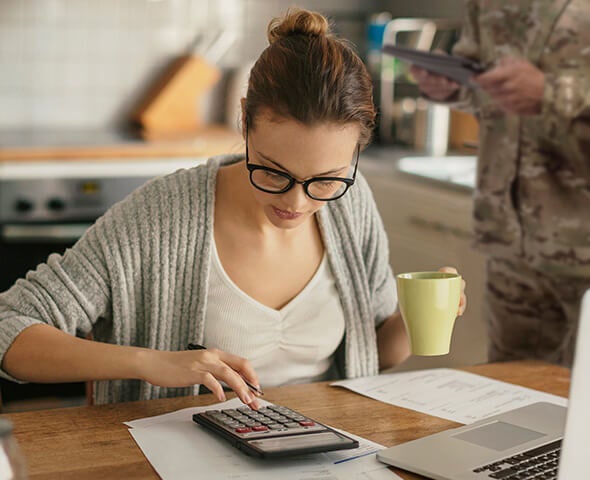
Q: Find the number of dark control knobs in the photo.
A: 2